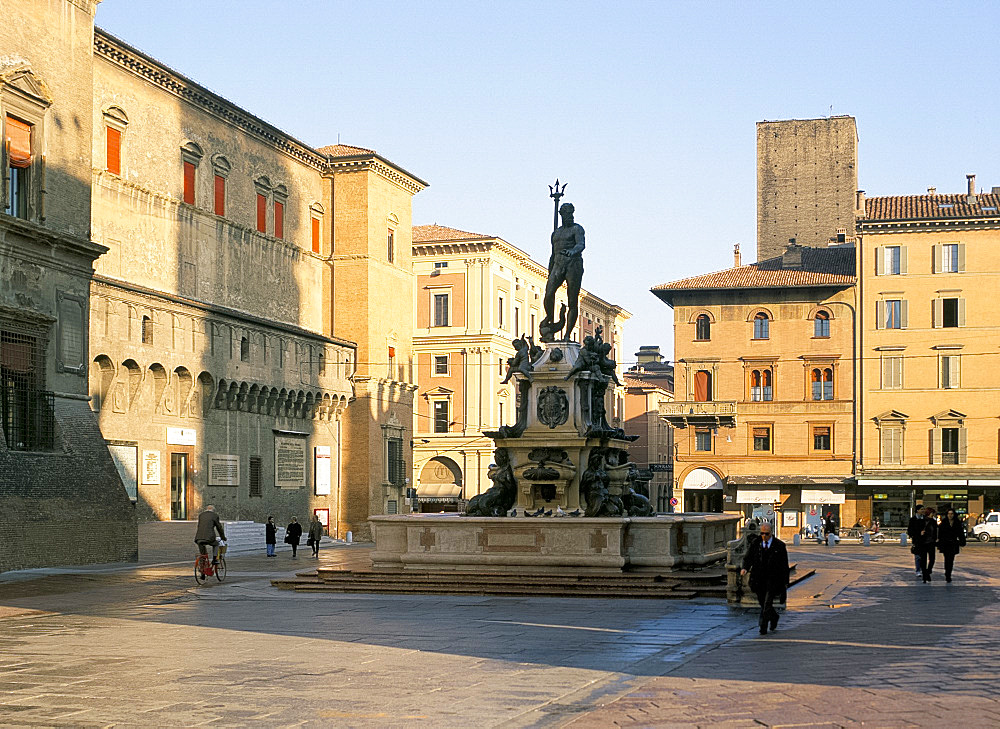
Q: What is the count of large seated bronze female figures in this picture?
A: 3